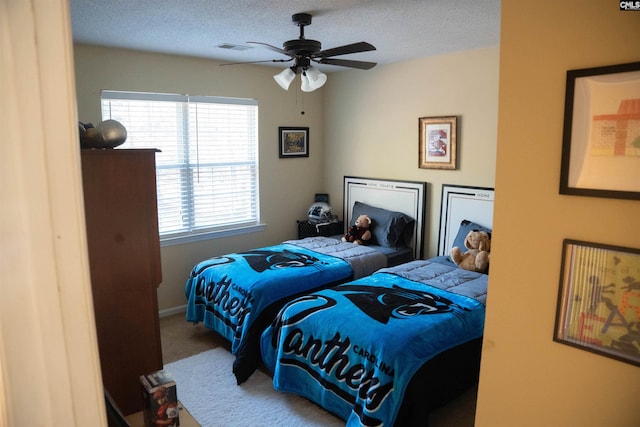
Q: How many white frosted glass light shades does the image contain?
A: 3